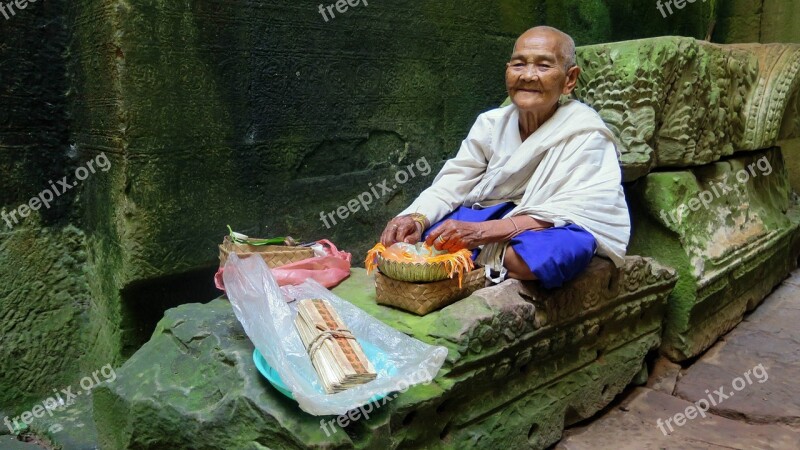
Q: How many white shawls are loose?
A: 1